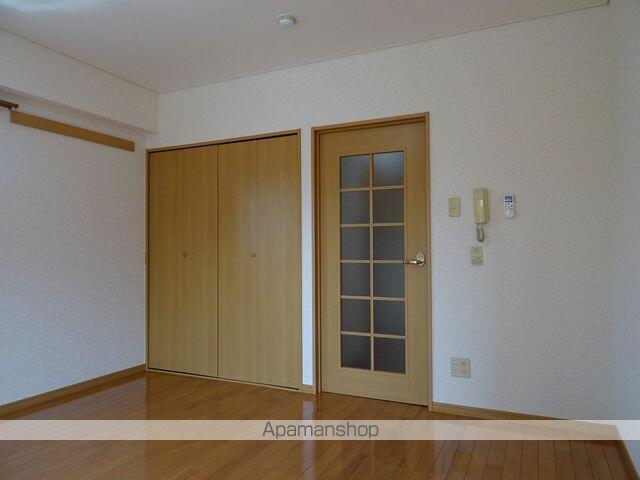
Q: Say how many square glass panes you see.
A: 12